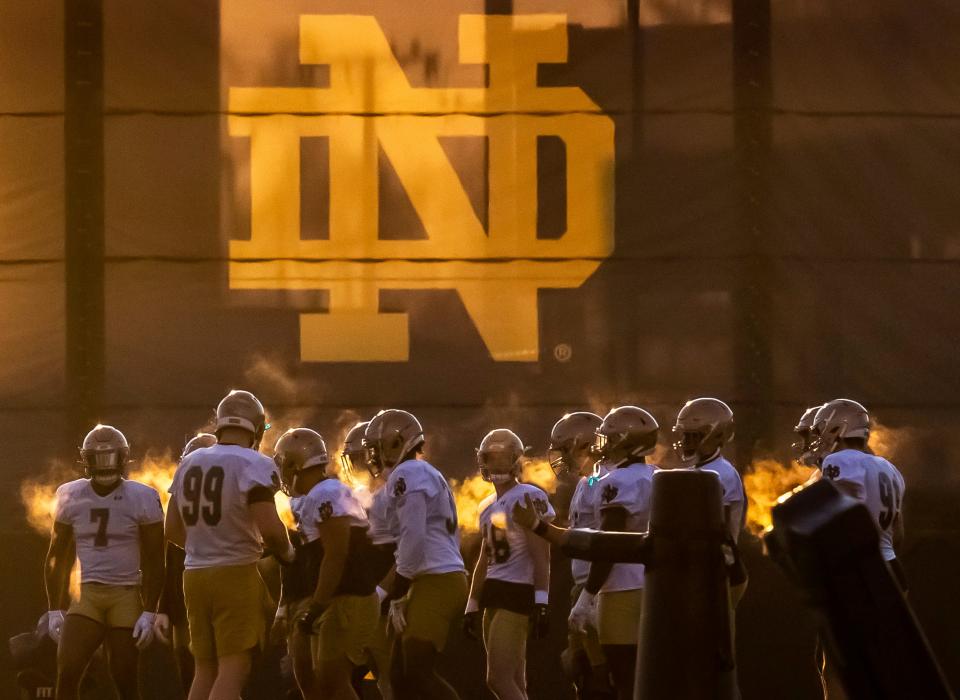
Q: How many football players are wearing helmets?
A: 12